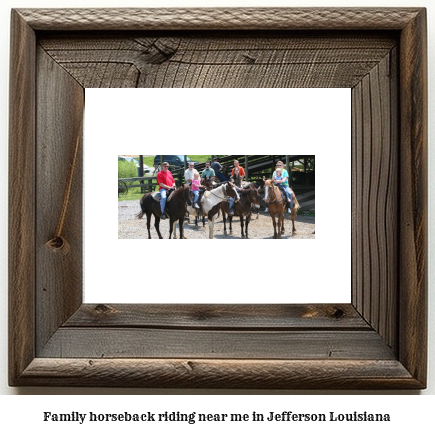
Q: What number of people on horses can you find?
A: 9